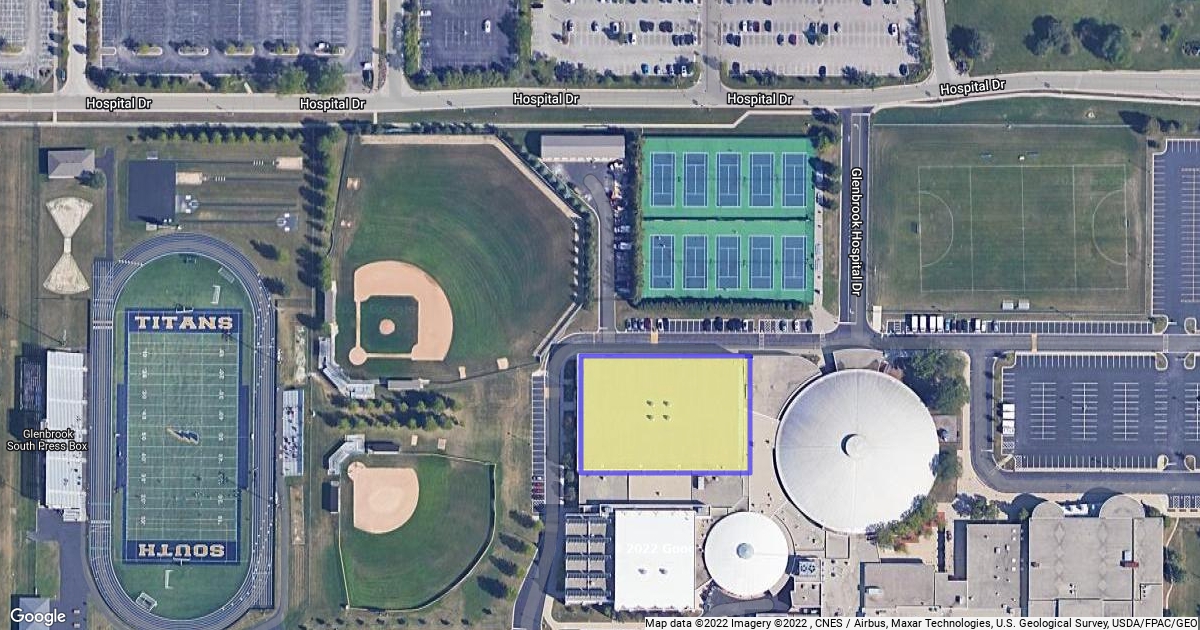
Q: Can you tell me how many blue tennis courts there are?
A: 10